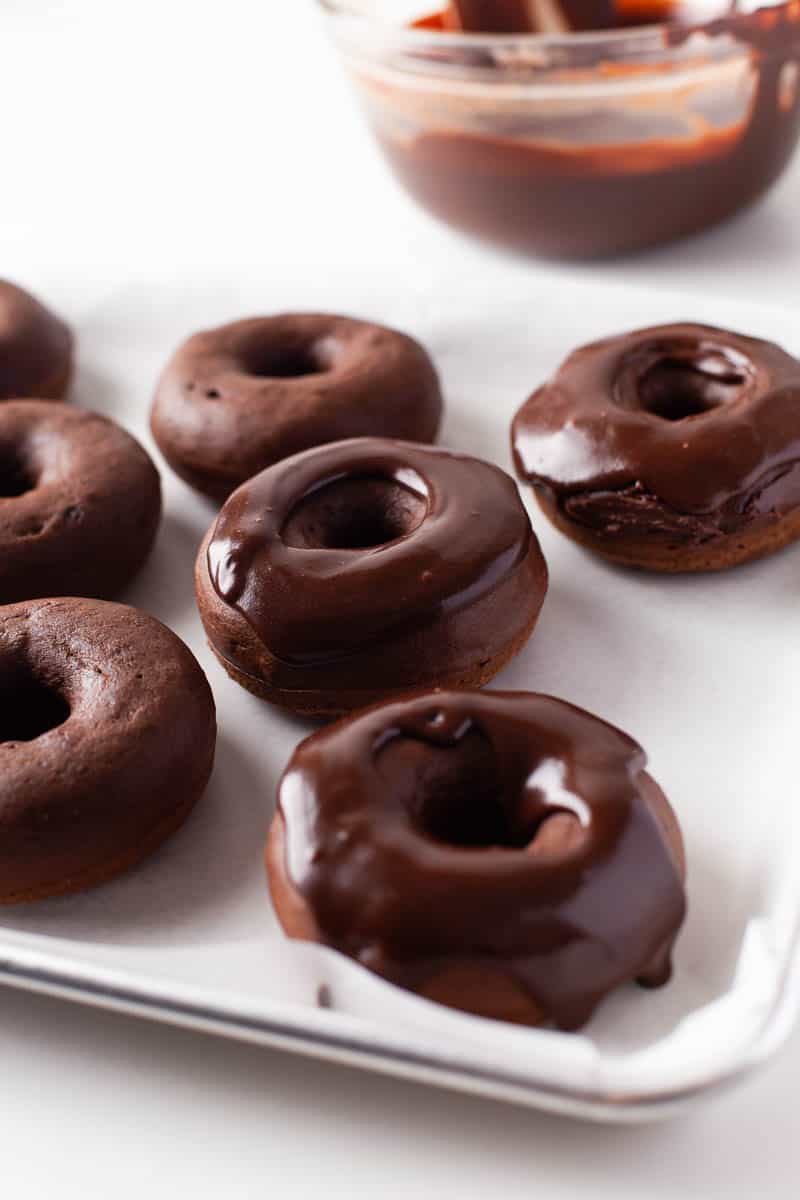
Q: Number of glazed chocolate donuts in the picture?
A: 3